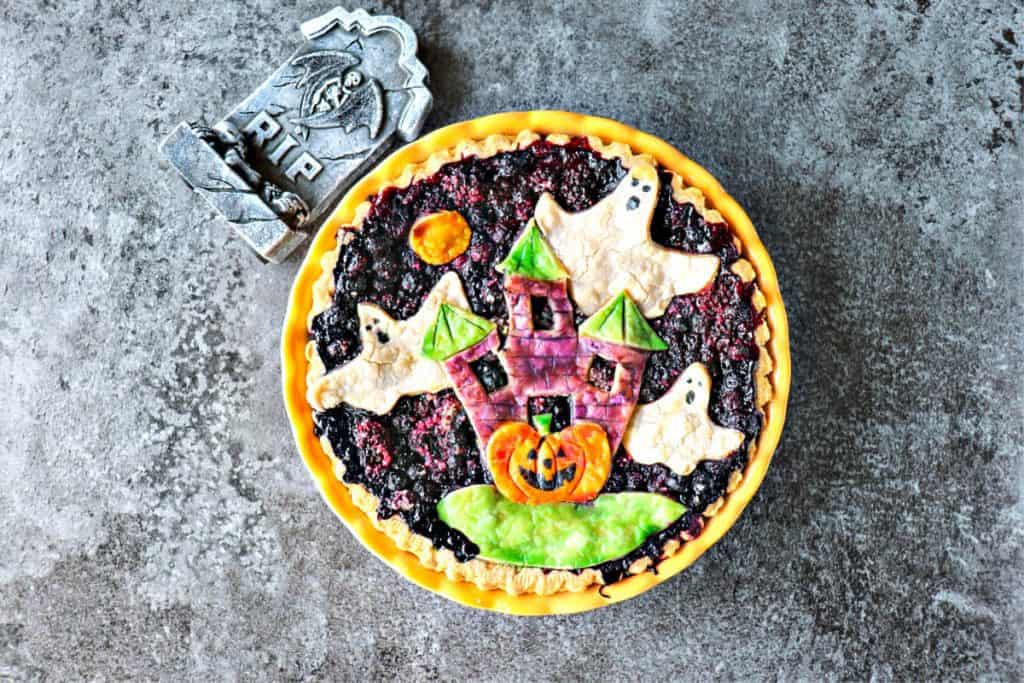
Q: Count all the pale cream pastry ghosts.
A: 3